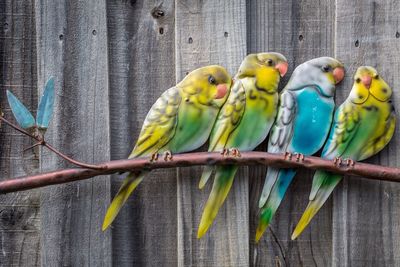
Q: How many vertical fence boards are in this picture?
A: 6